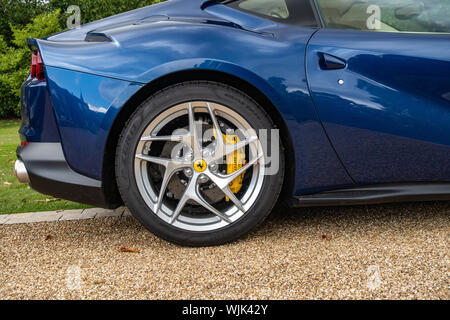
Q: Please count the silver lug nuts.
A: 5